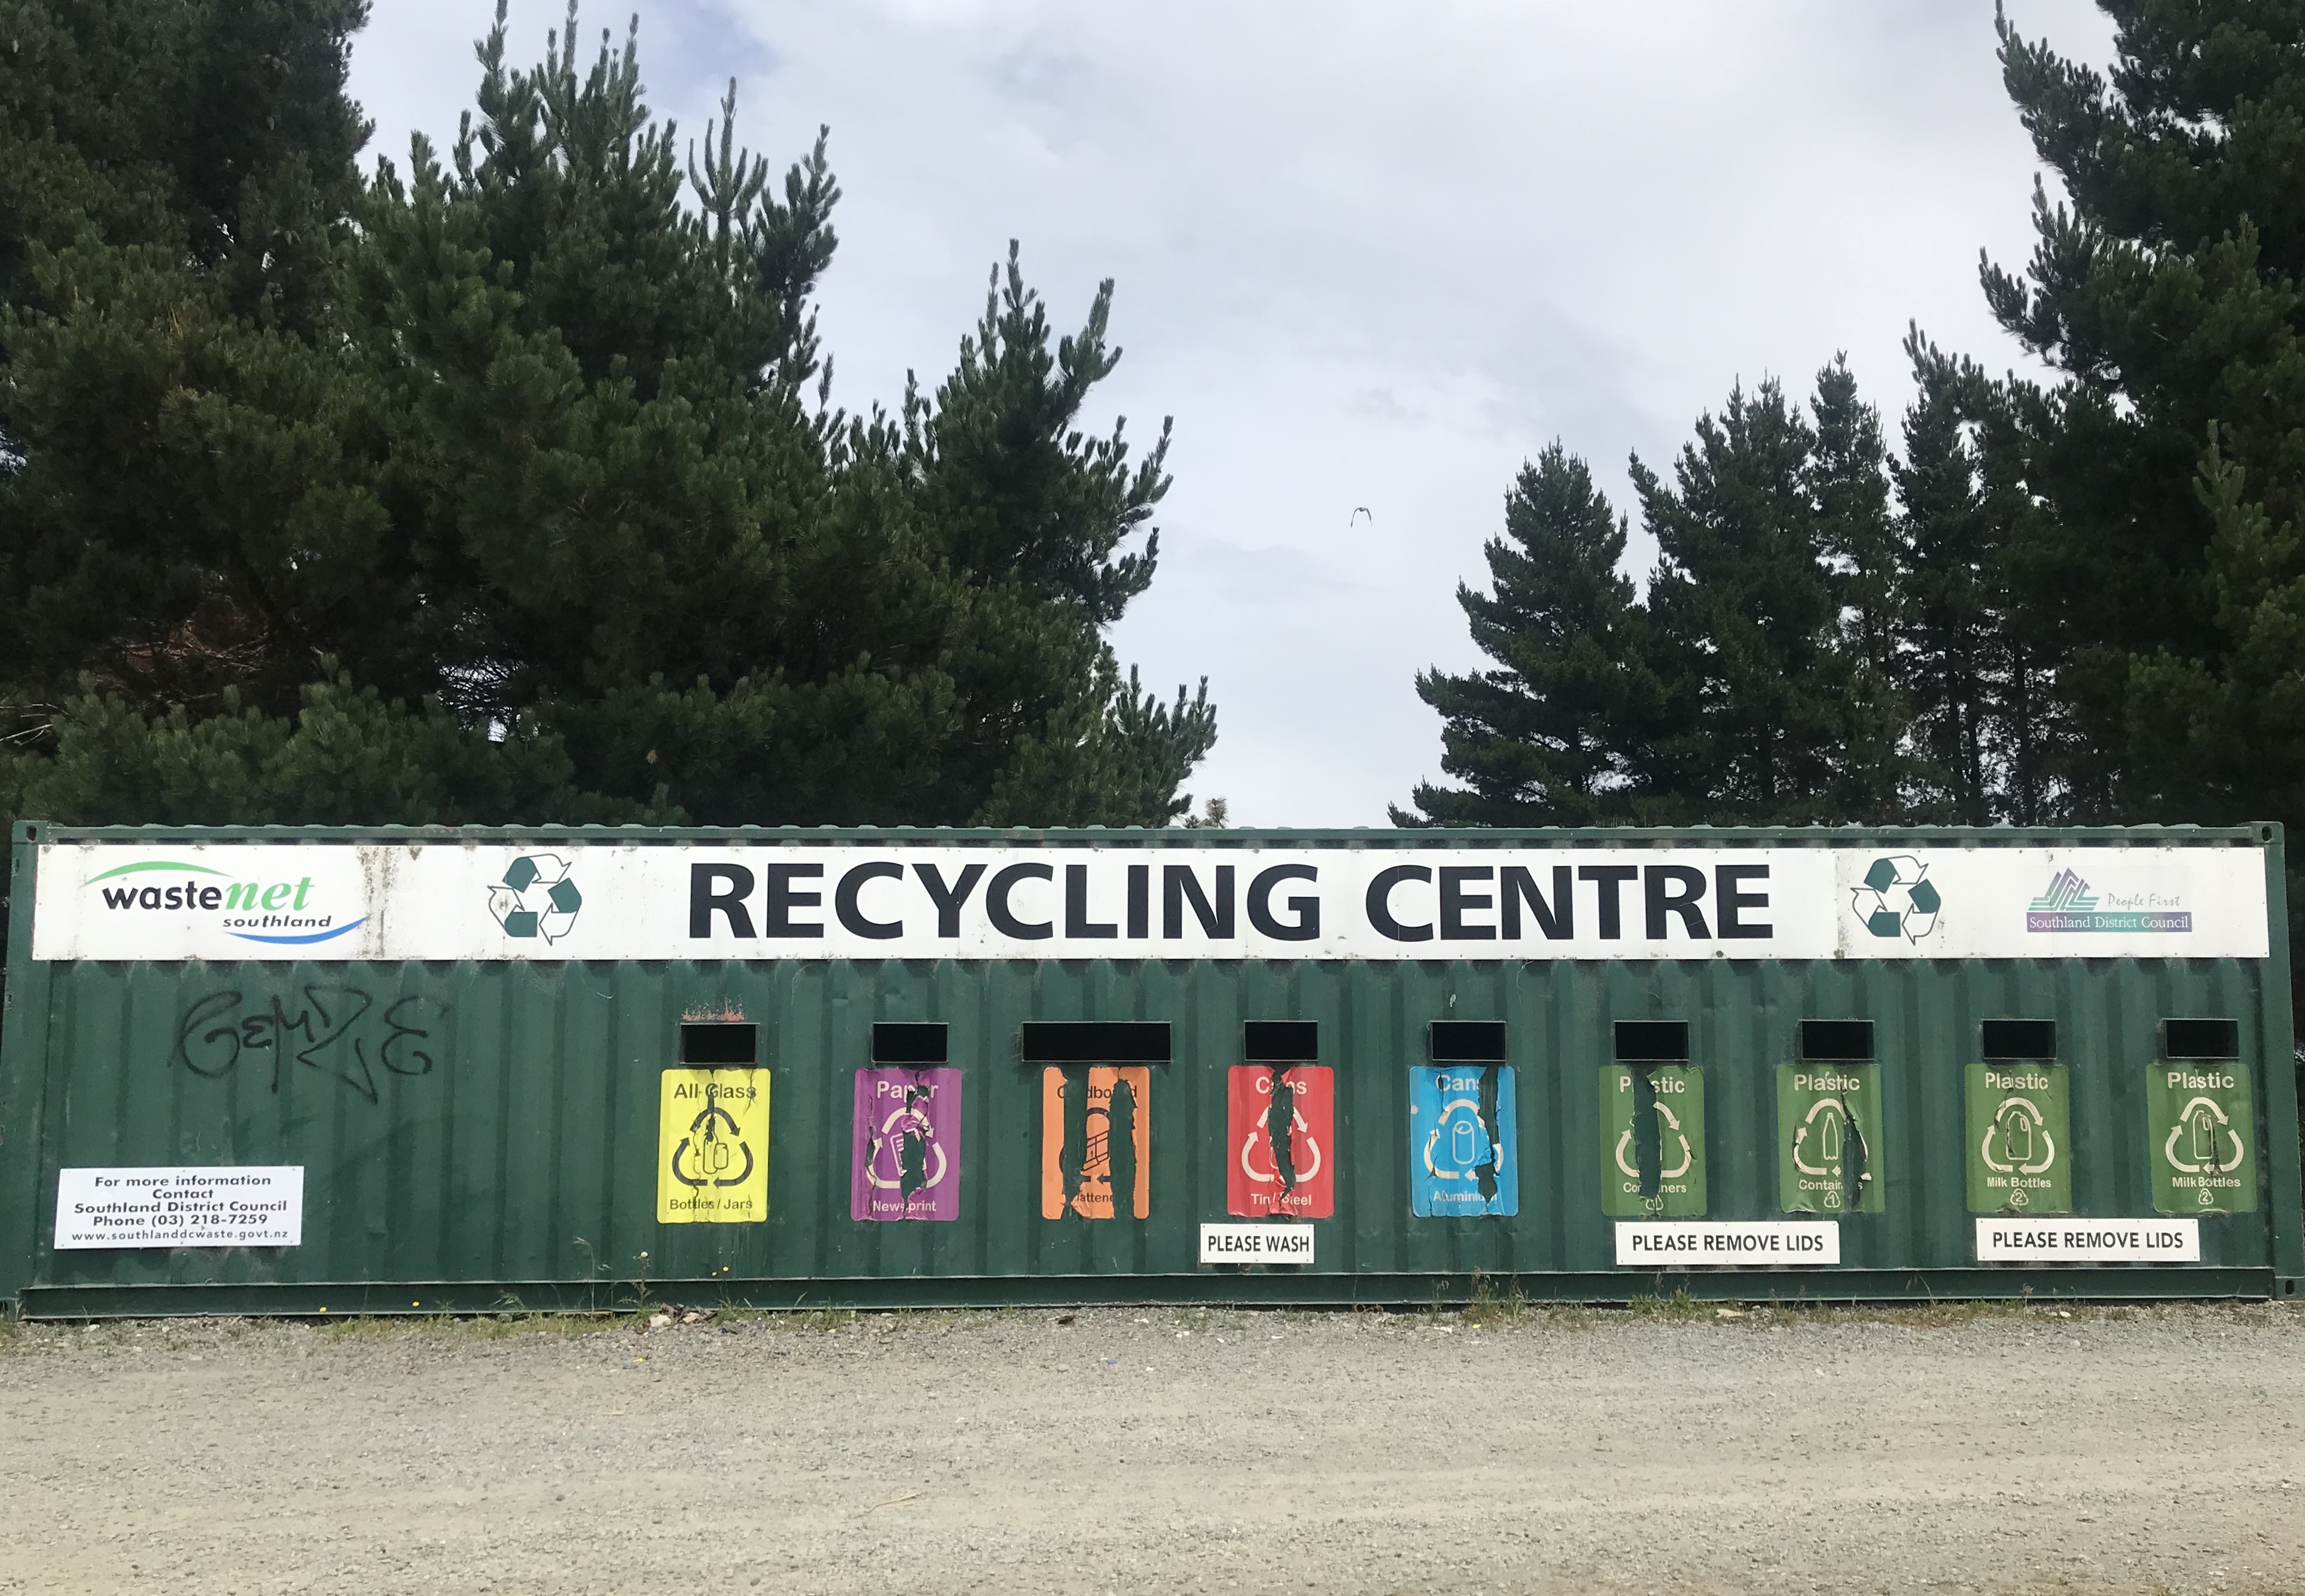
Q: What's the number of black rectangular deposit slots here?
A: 9